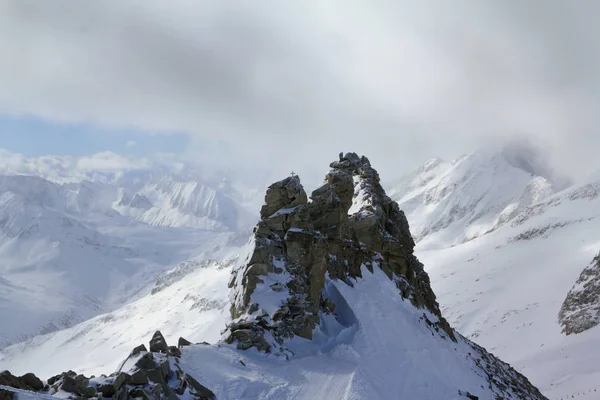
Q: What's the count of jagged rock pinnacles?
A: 2